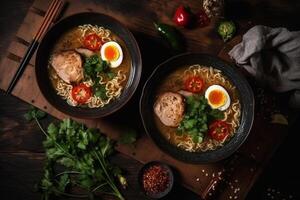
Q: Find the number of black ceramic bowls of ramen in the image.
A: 2